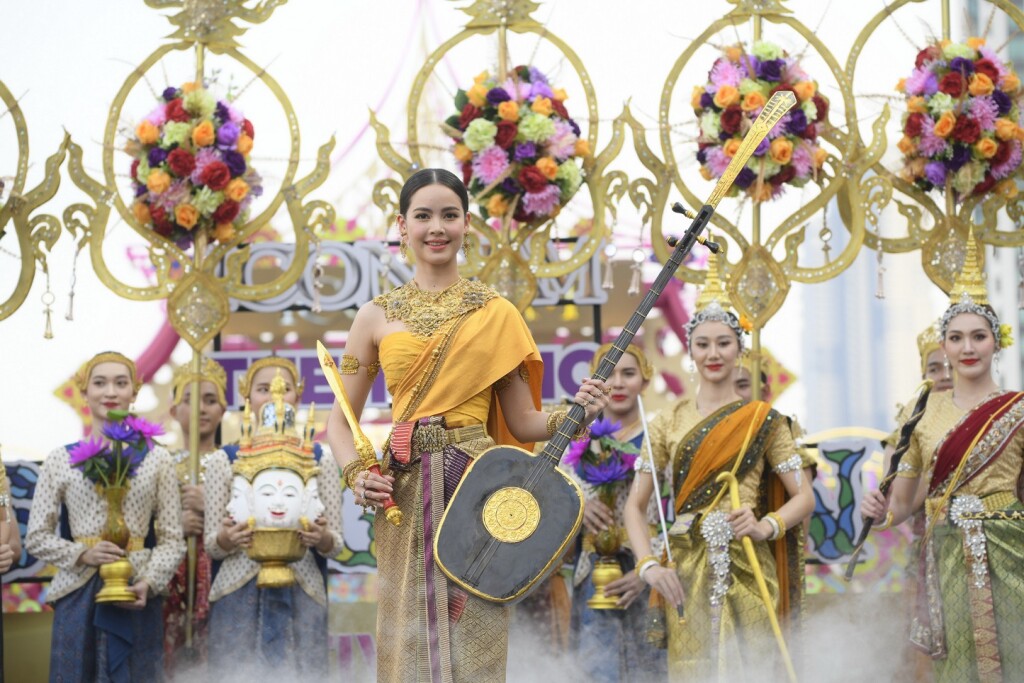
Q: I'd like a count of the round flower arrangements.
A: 4